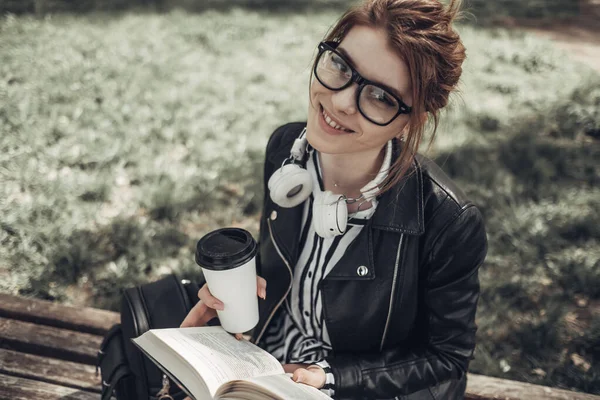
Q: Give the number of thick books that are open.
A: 1